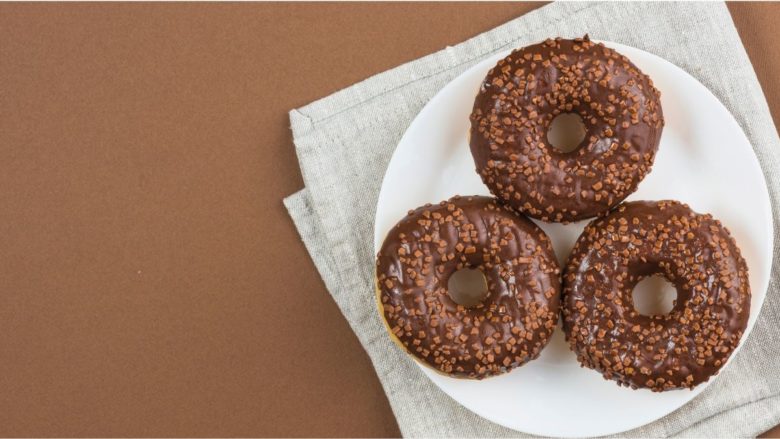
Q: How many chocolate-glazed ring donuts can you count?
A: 3